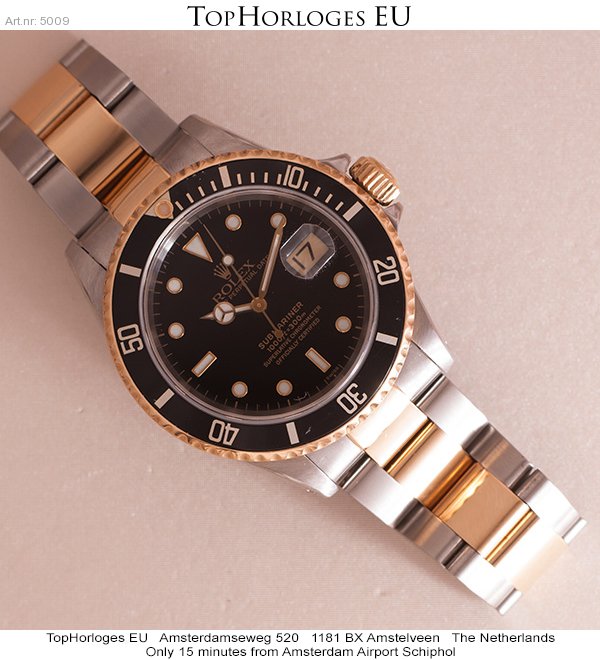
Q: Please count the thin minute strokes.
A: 12